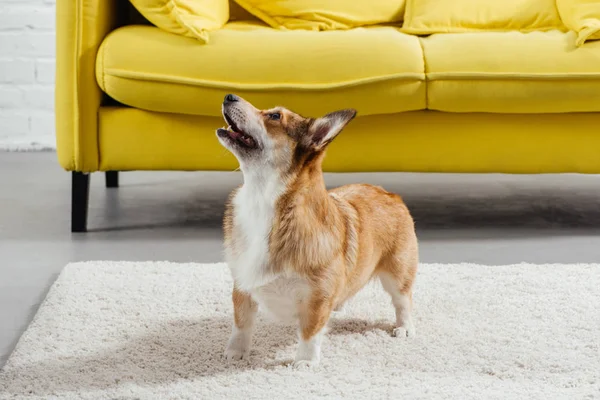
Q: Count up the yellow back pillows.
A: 4